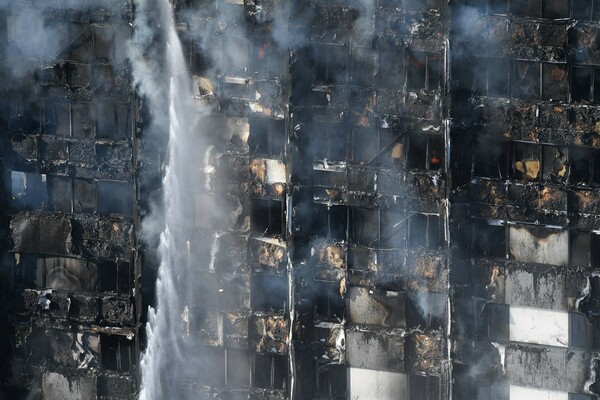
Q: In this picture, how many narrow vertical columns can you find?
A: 3